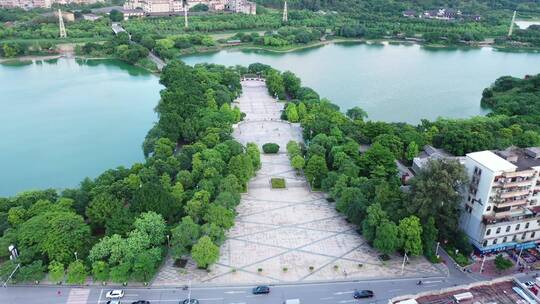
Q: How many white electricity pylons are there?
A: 4